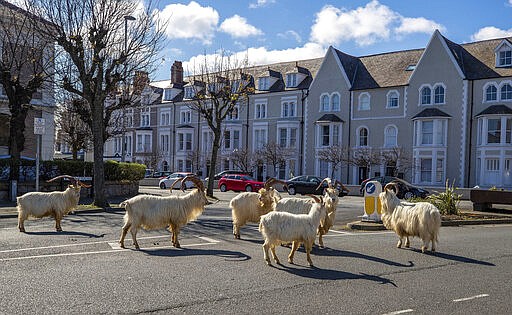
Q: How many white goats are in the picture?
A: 6